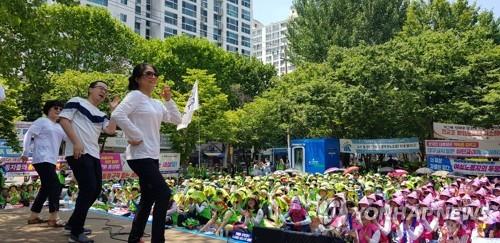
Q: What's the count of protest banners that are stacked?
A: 3